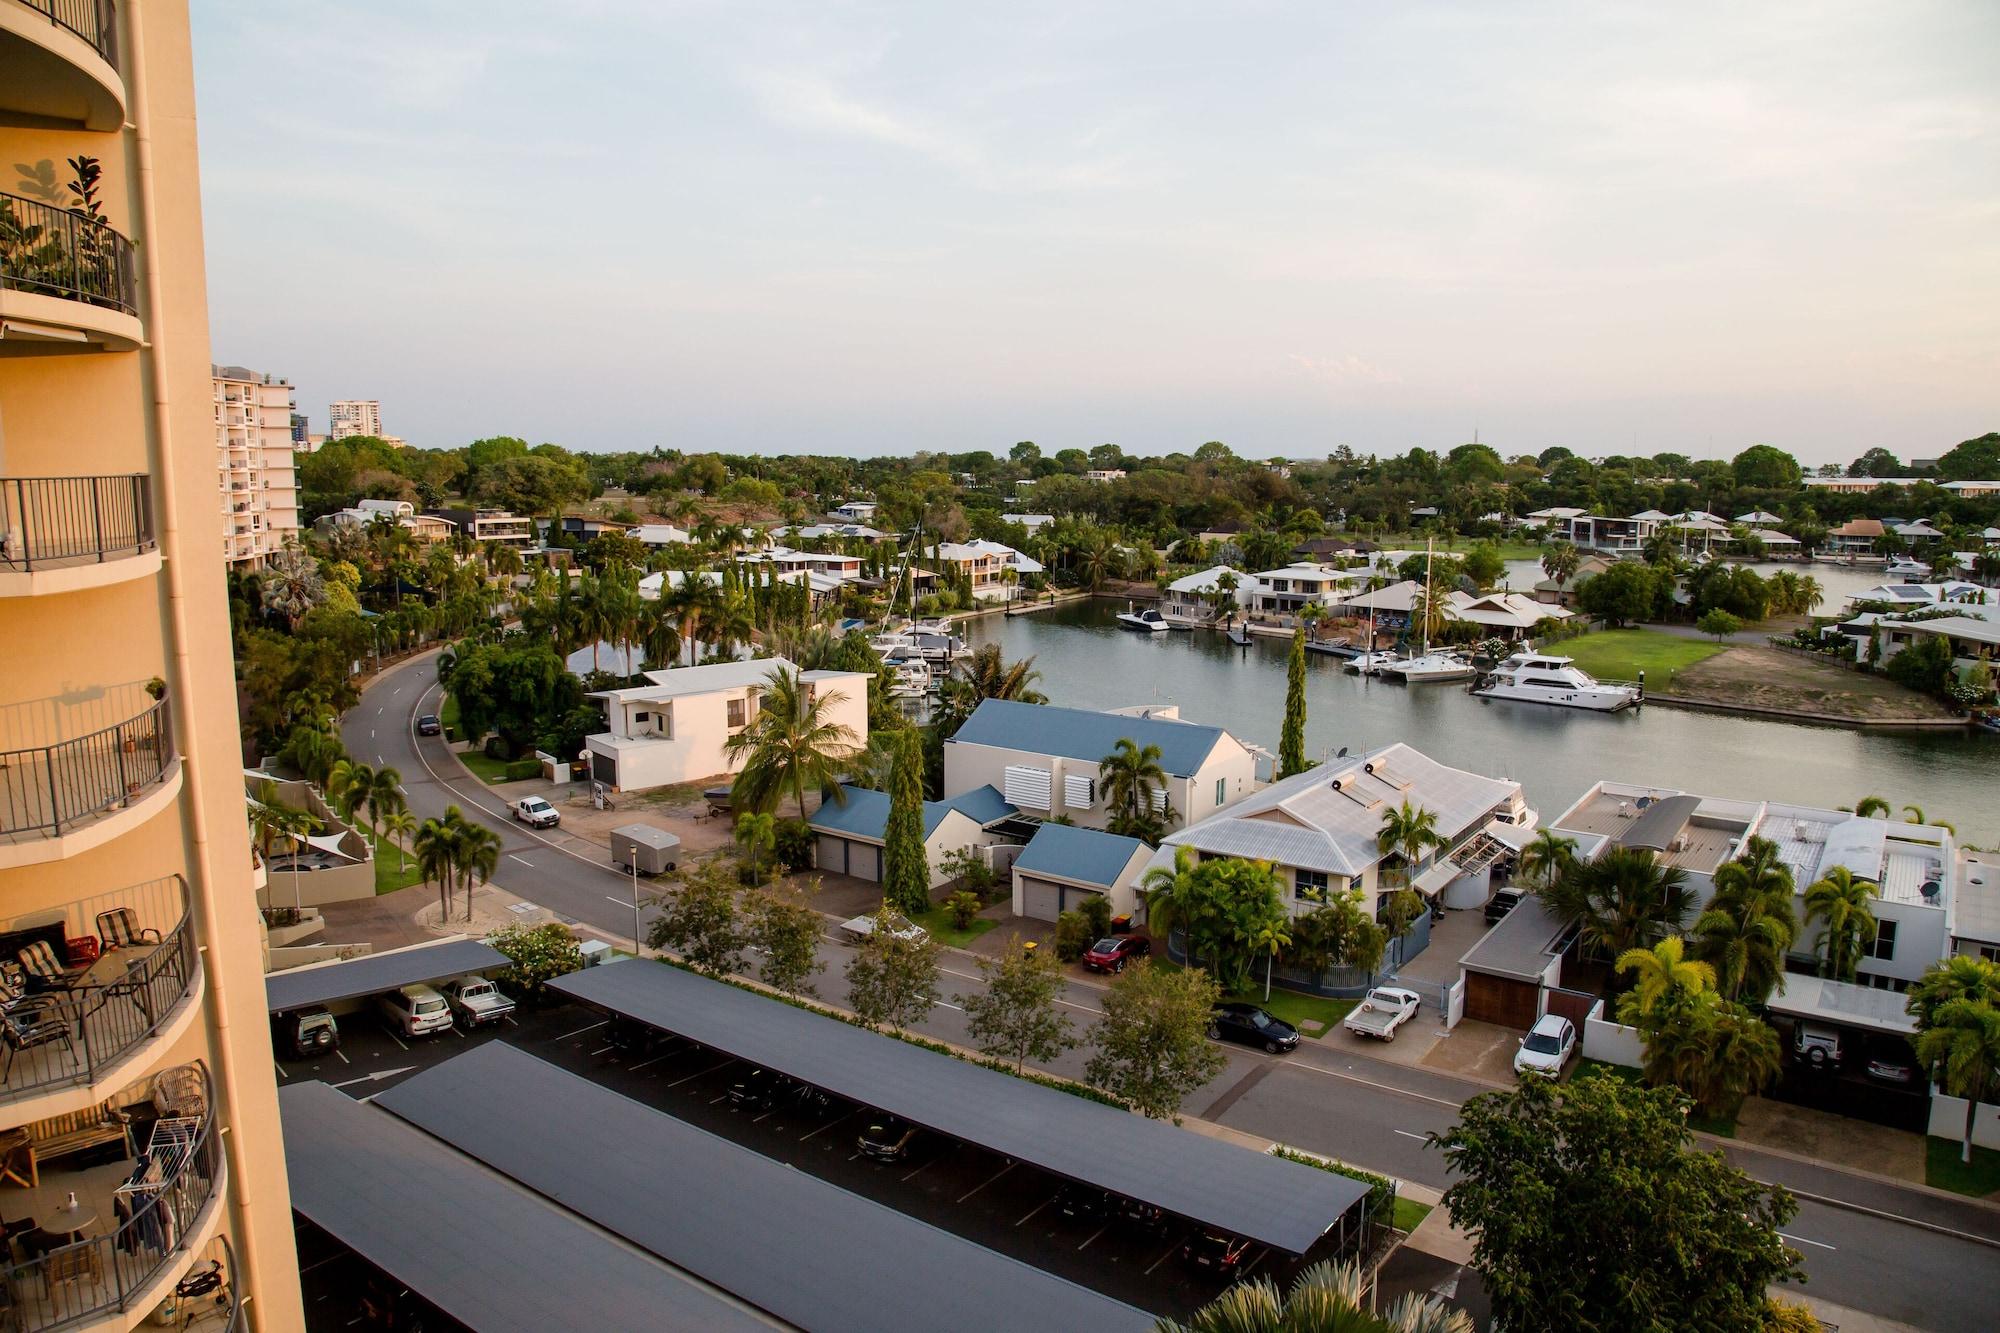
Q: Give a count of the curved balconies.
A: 7